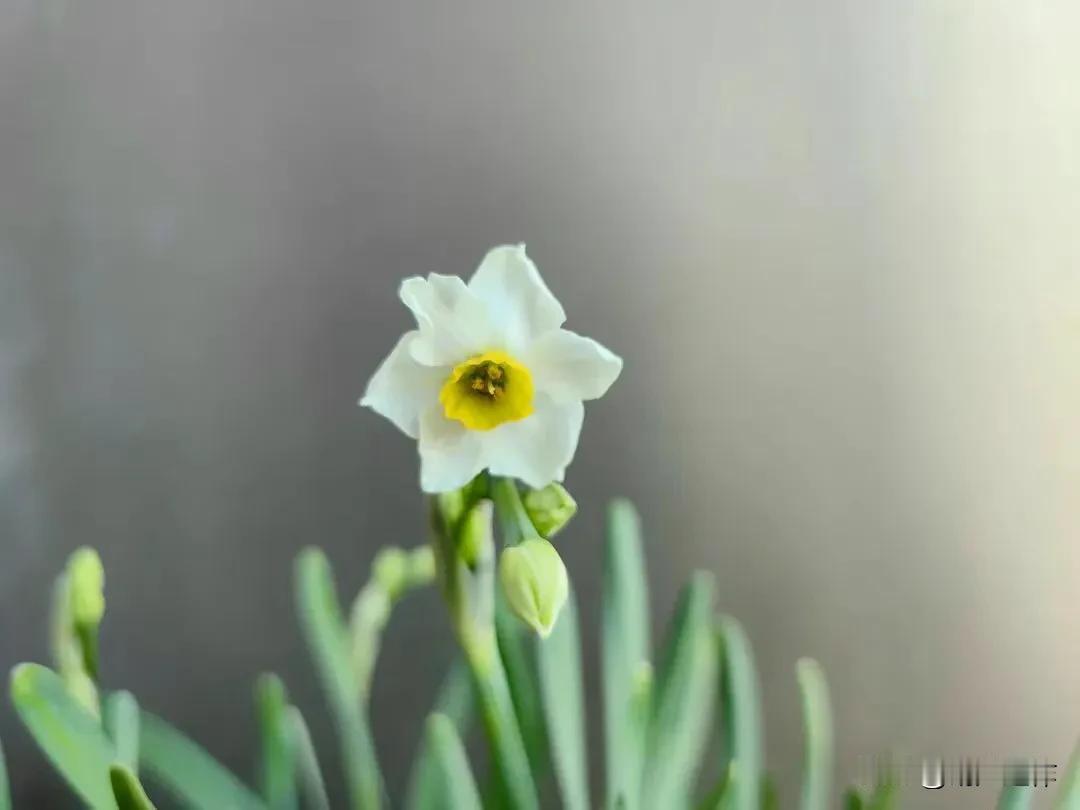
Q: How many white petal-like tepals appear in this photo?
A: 6